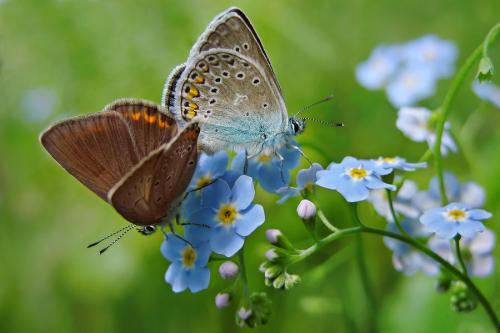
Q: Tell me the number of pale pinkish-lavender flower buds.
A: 6